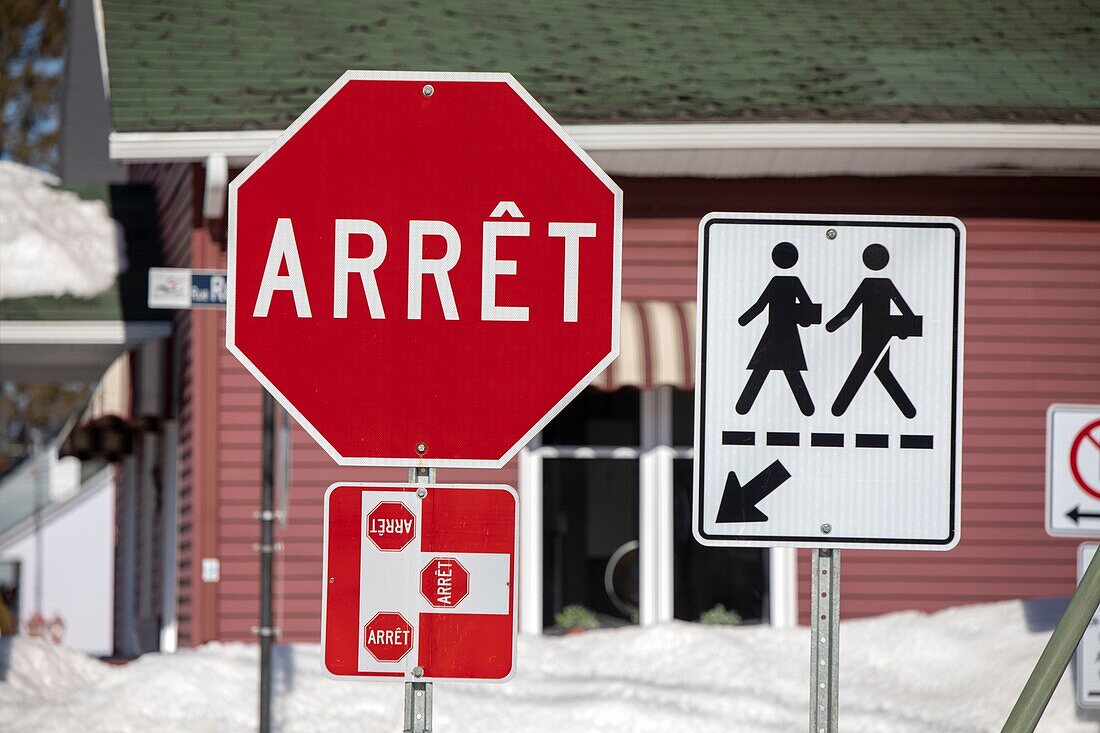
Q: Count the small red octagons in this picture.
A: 3